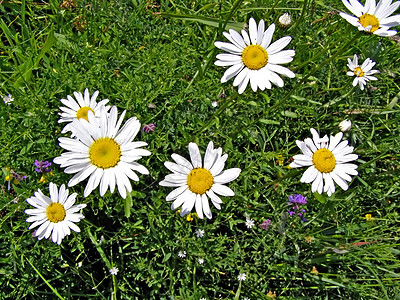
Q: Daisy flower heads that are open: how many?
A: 8